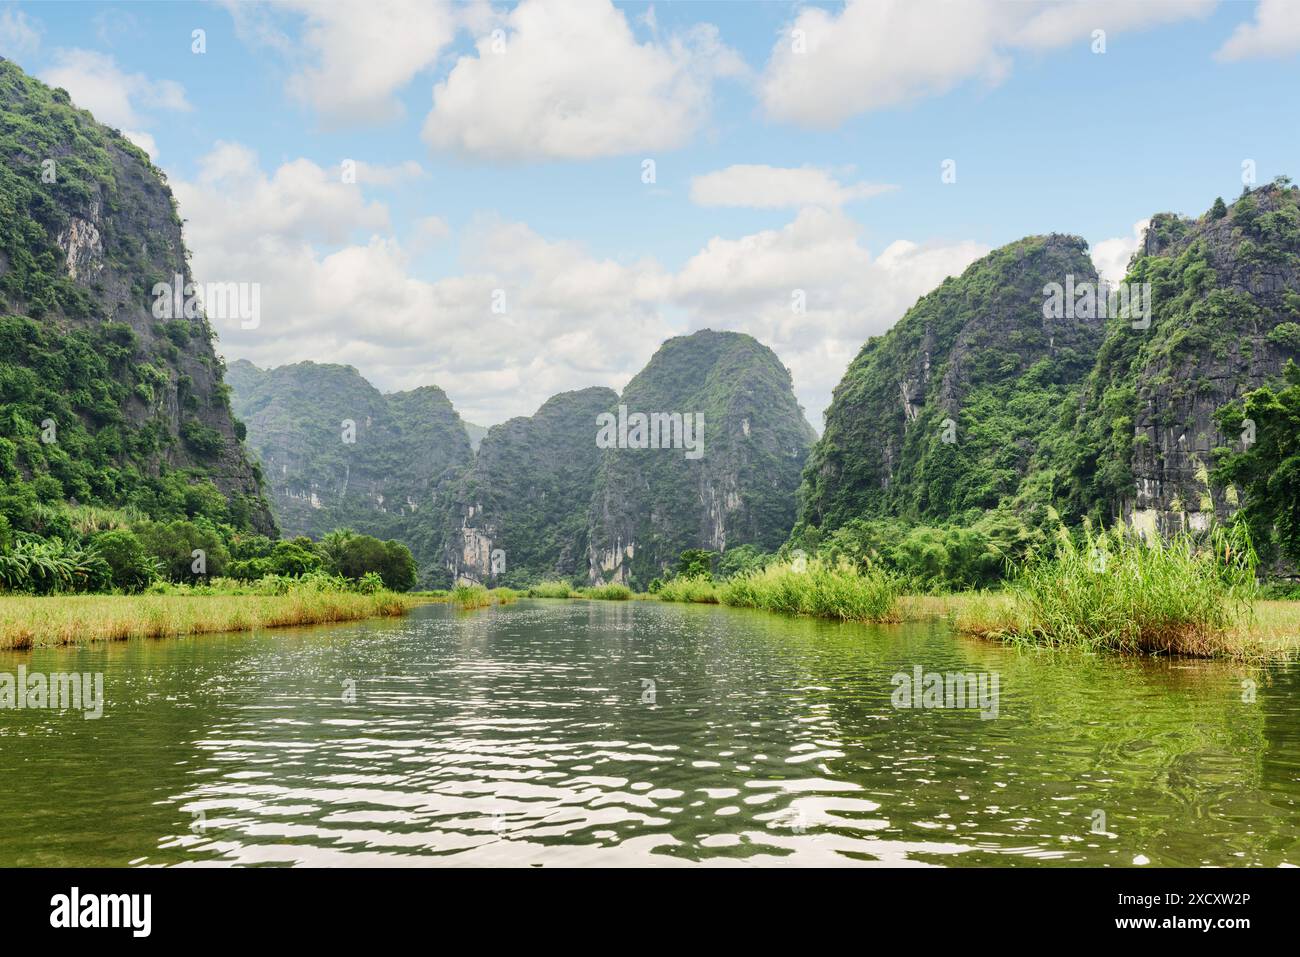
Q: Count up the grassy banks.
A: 2